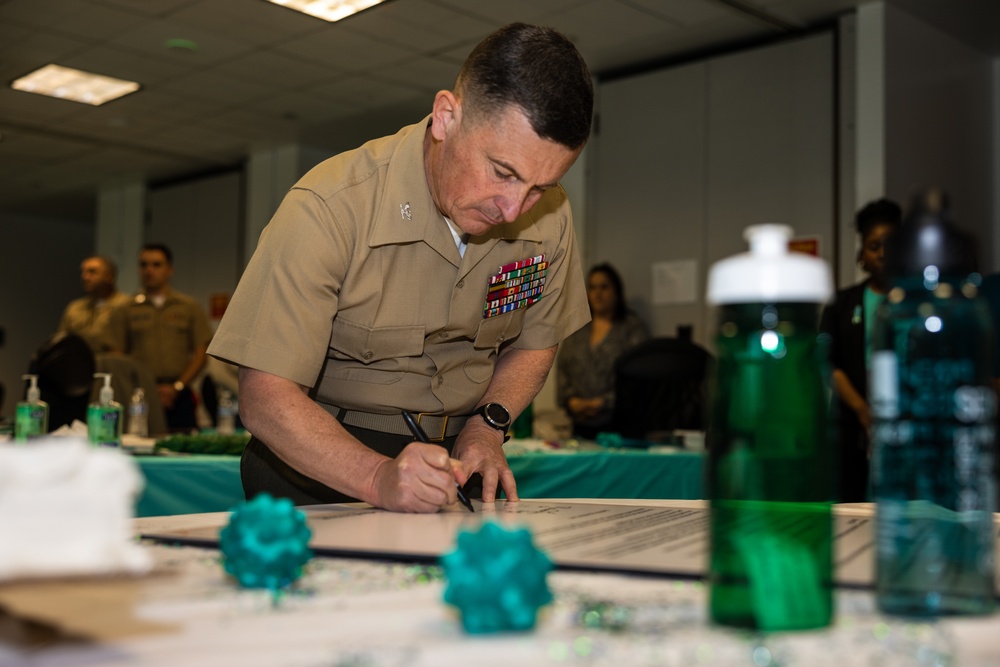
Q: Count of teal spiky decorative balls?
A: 2